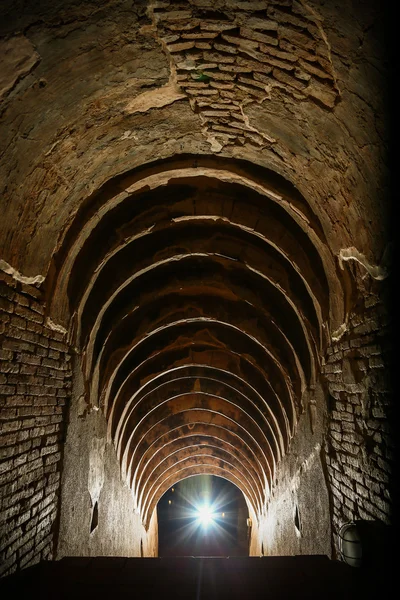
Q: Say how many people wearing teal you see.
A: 0